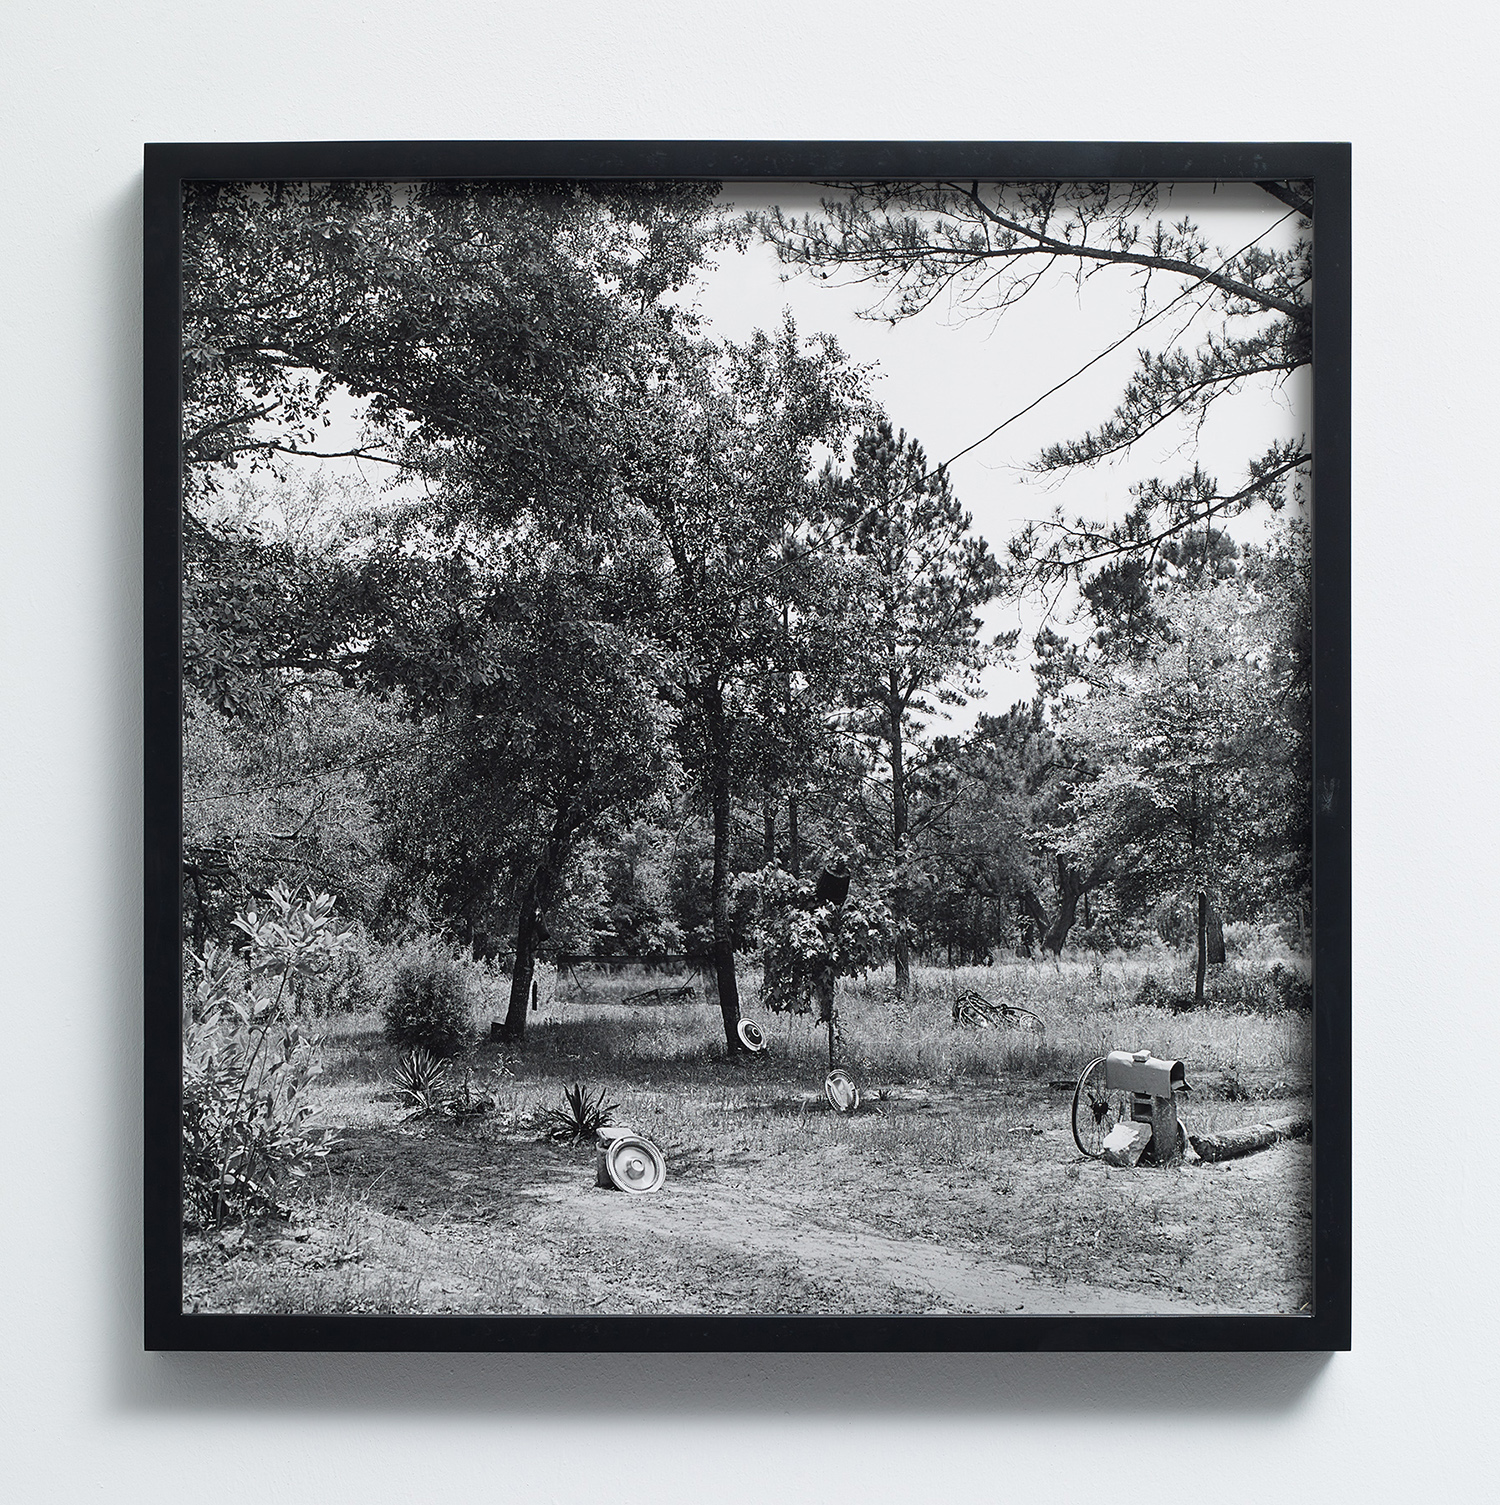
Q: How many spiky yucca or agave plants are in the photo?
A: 2